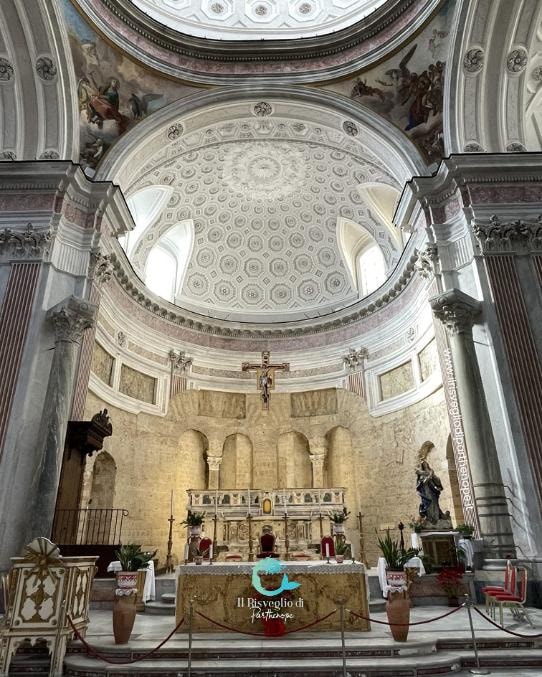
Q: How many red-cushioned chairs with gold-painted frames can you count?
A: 3